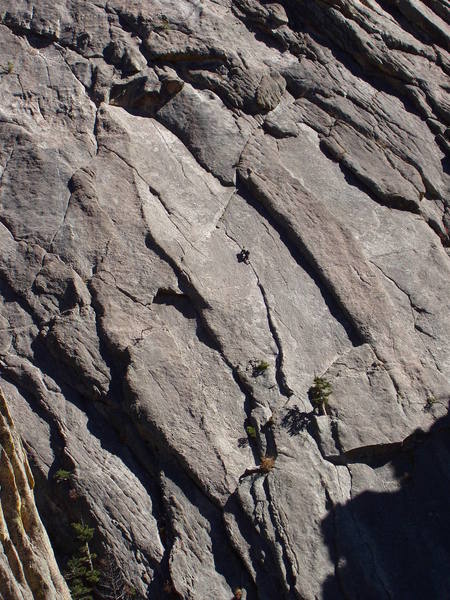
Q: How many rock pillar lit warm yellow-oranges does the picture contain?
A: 1